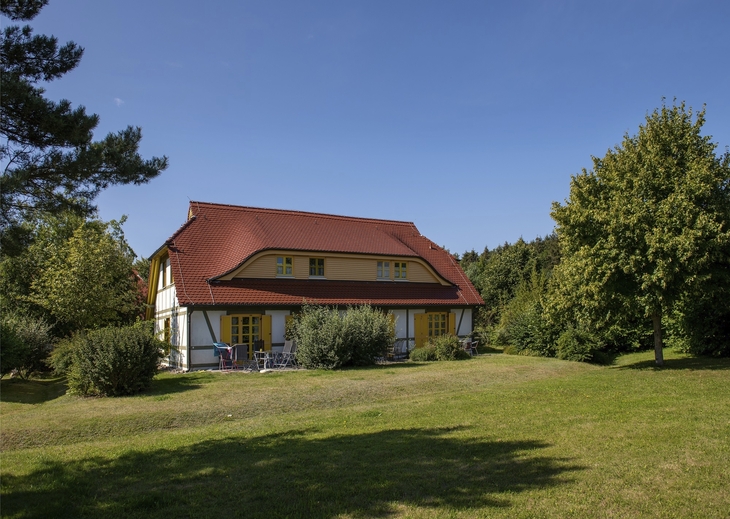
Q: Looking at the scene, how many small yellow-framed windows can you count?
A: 4